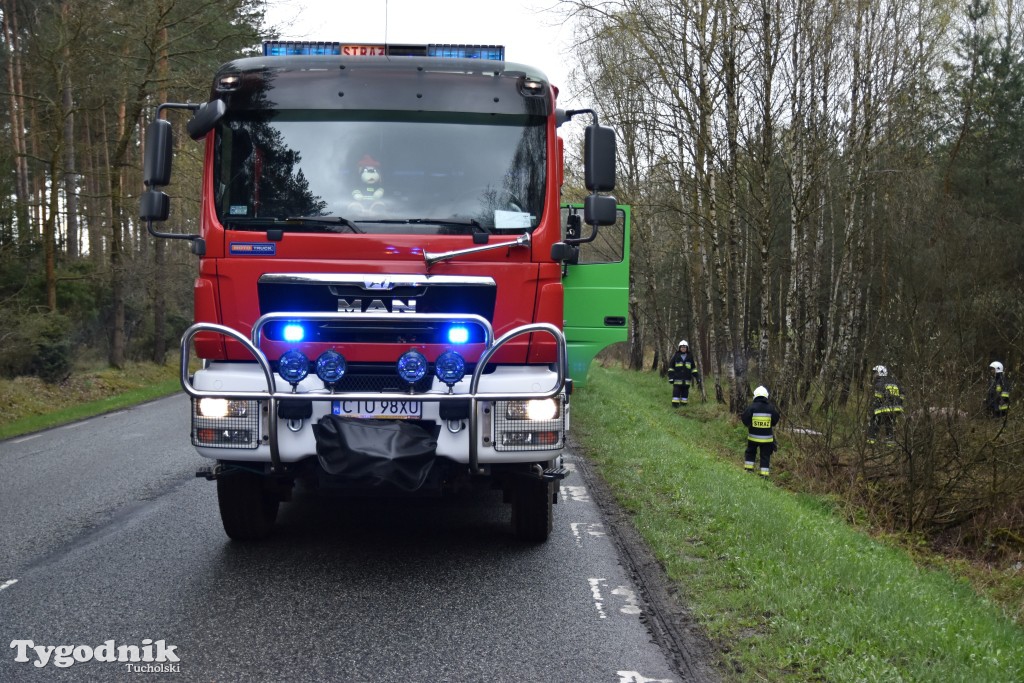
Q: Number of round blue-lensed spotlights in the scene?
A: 4